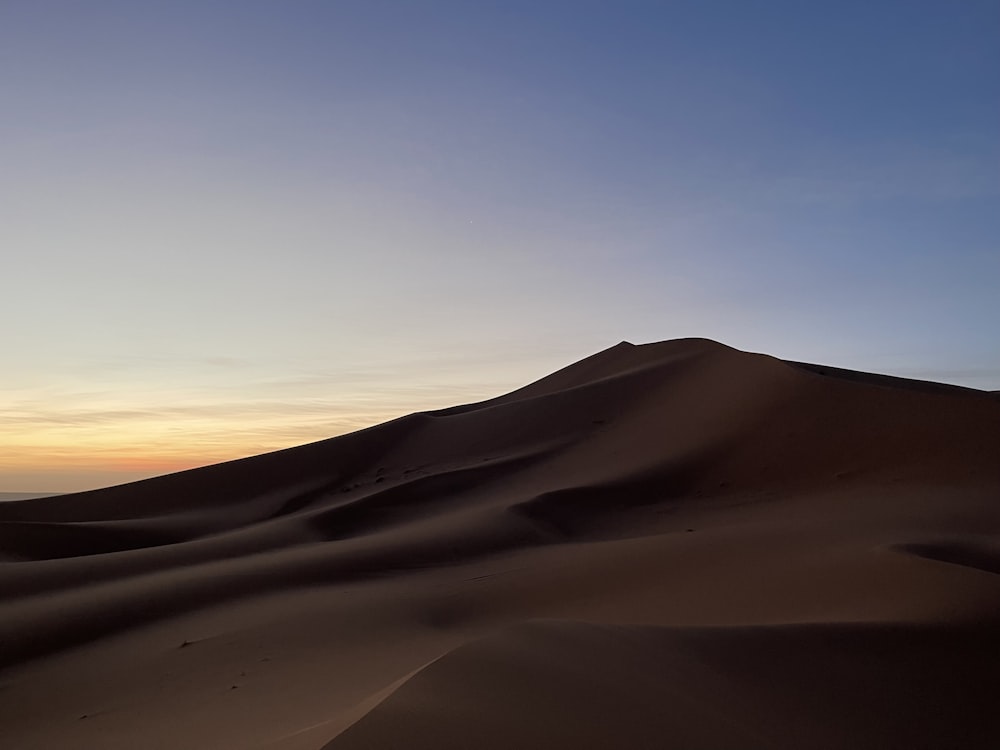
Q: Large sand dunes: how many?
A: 1